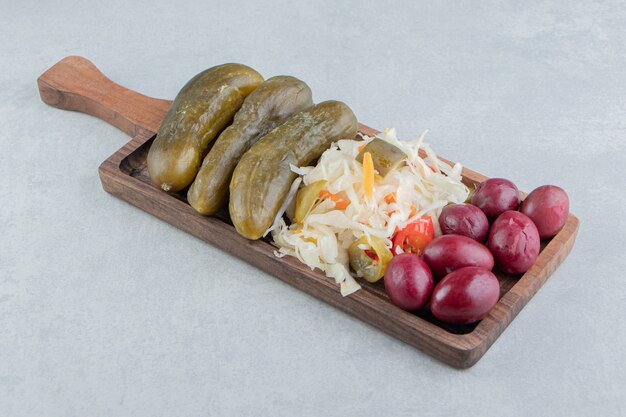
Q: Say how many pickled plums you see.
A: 7